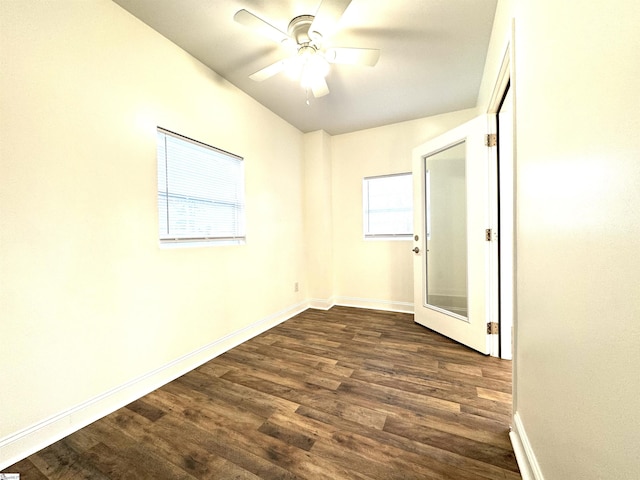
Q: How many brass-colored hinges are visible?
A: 3